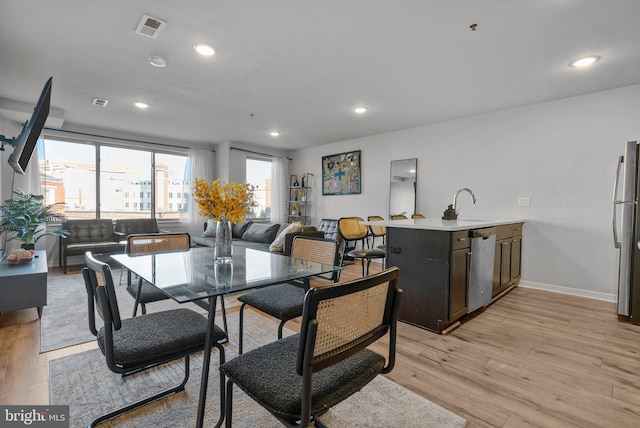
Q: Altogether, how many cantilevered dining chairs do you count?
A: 4